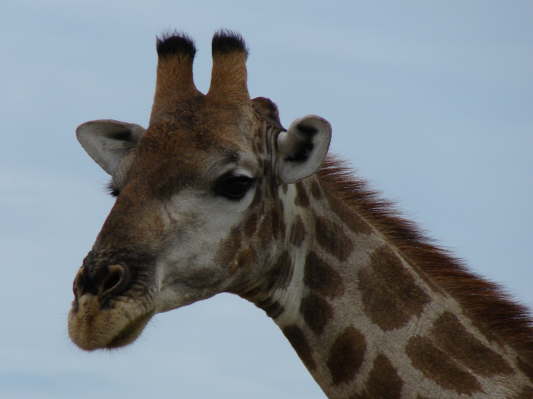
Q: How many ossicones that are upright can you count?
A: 2